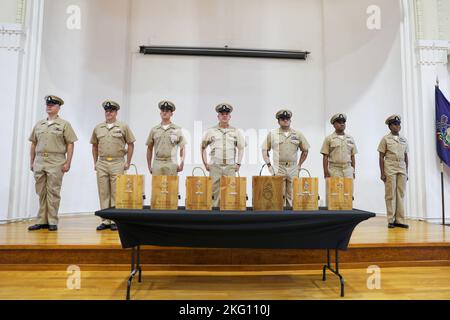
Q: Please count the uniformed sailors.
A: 7